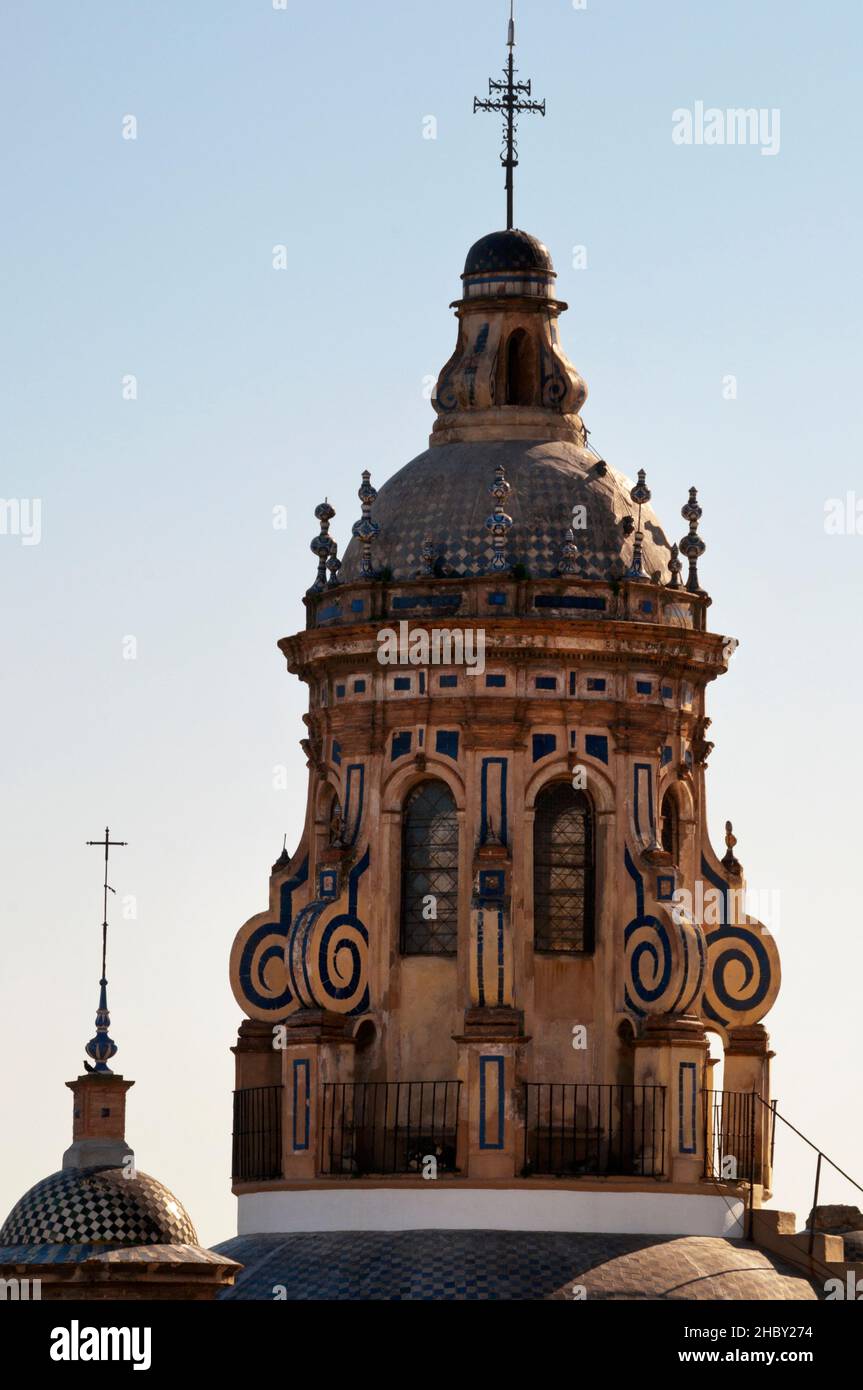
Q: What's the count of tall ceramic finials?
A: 5